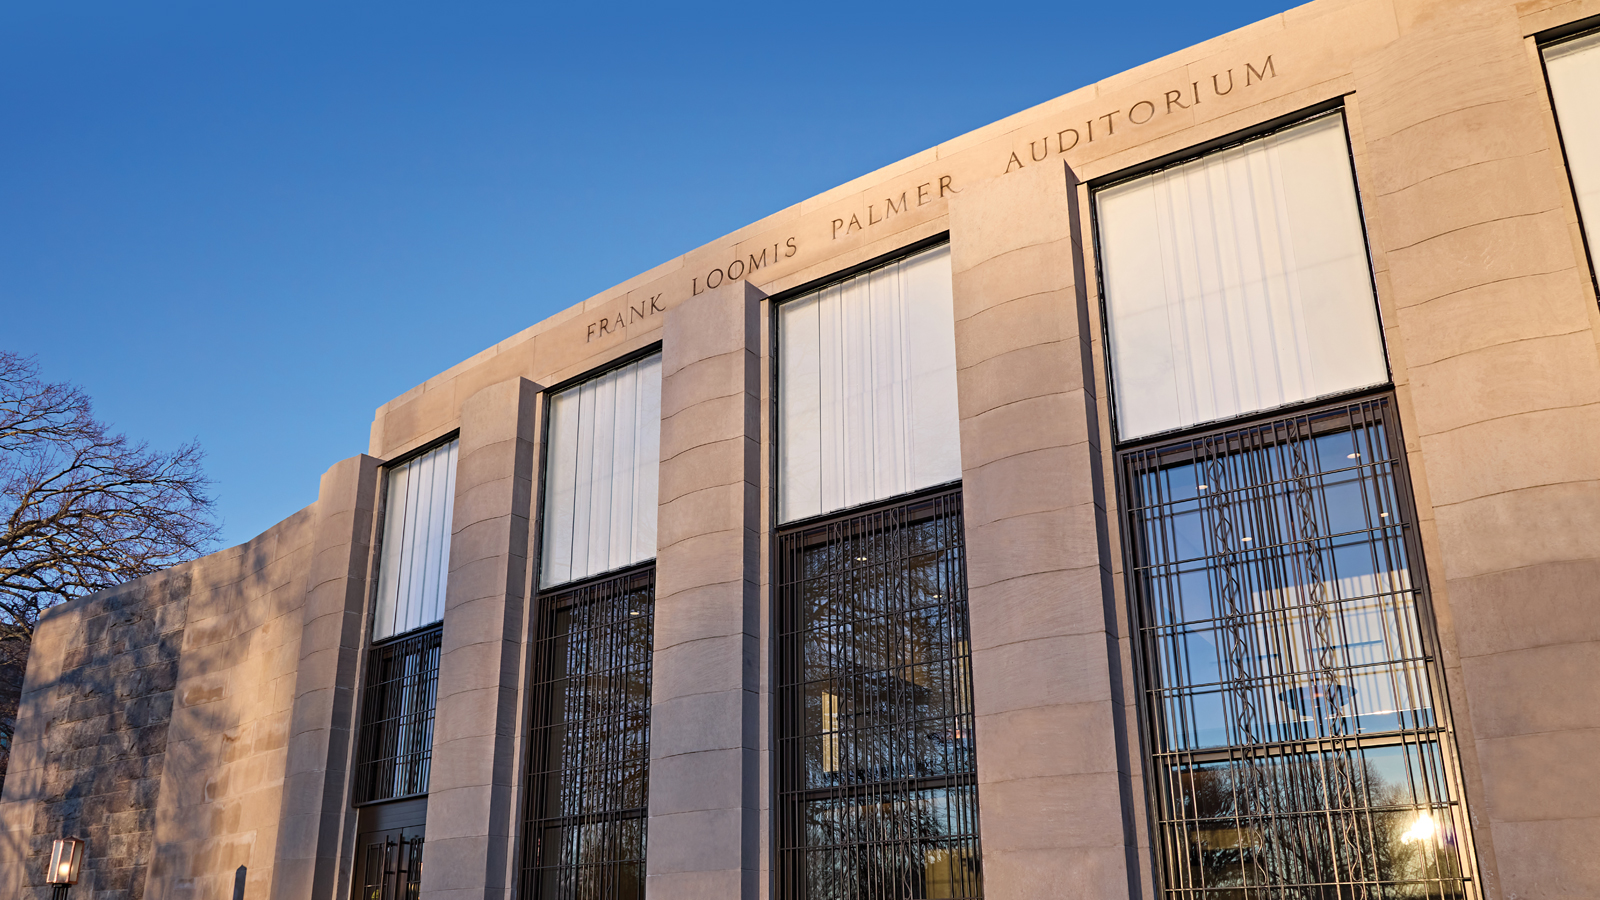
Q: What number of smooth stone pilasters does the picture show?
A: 5